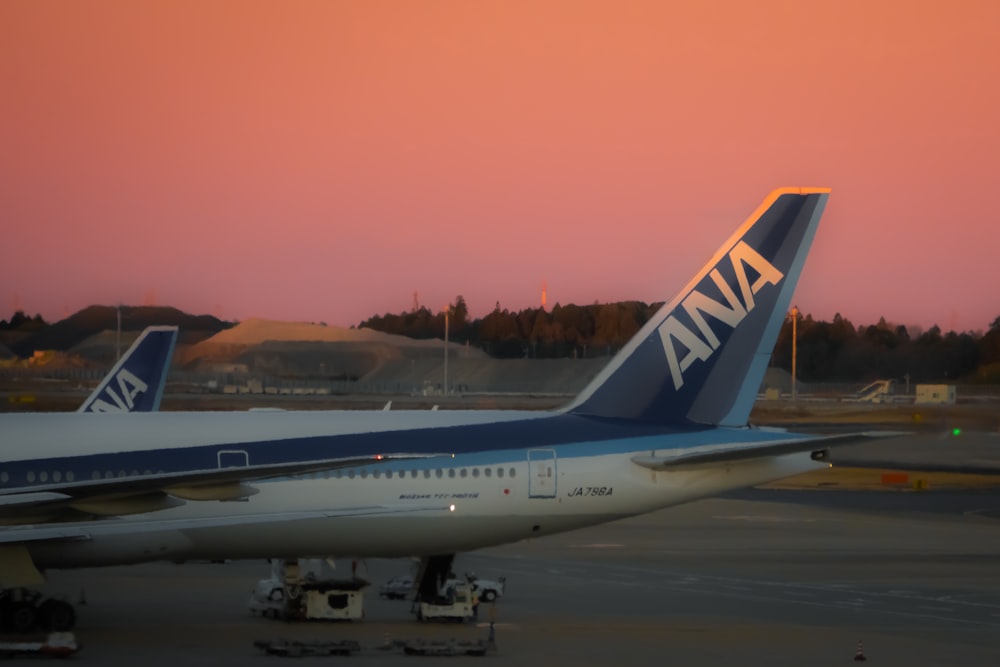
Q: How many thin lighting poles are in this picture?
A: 3